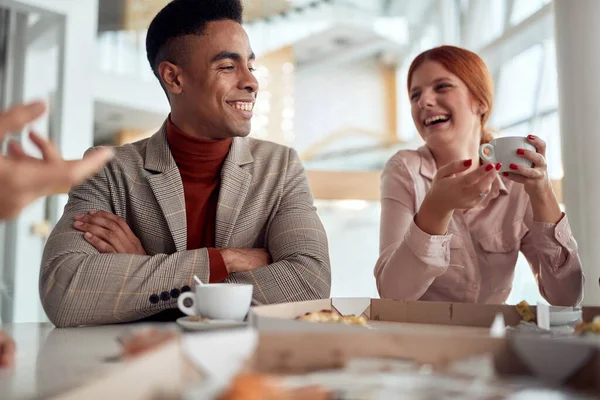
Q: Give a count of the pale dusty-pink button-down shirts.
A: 1